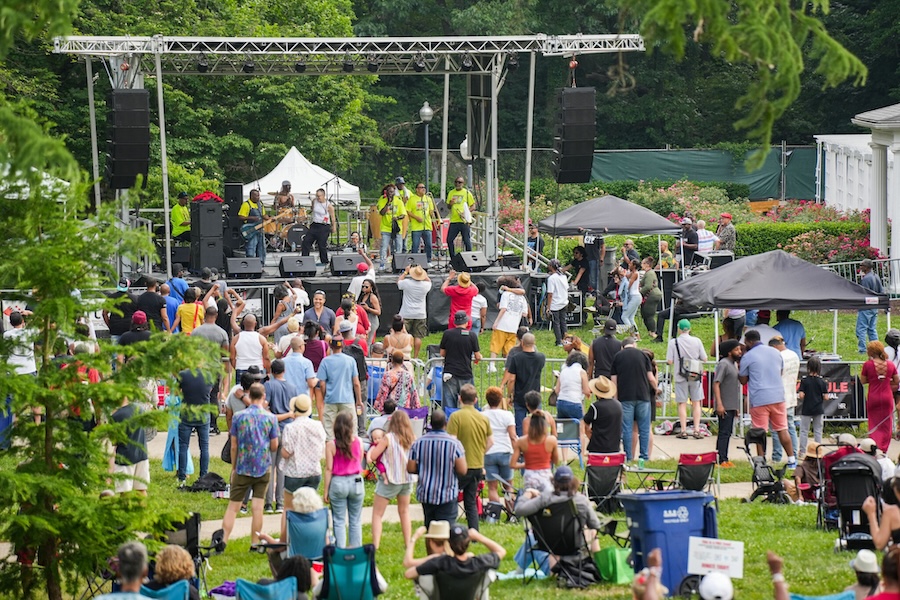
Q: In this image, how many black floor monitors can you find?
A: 5